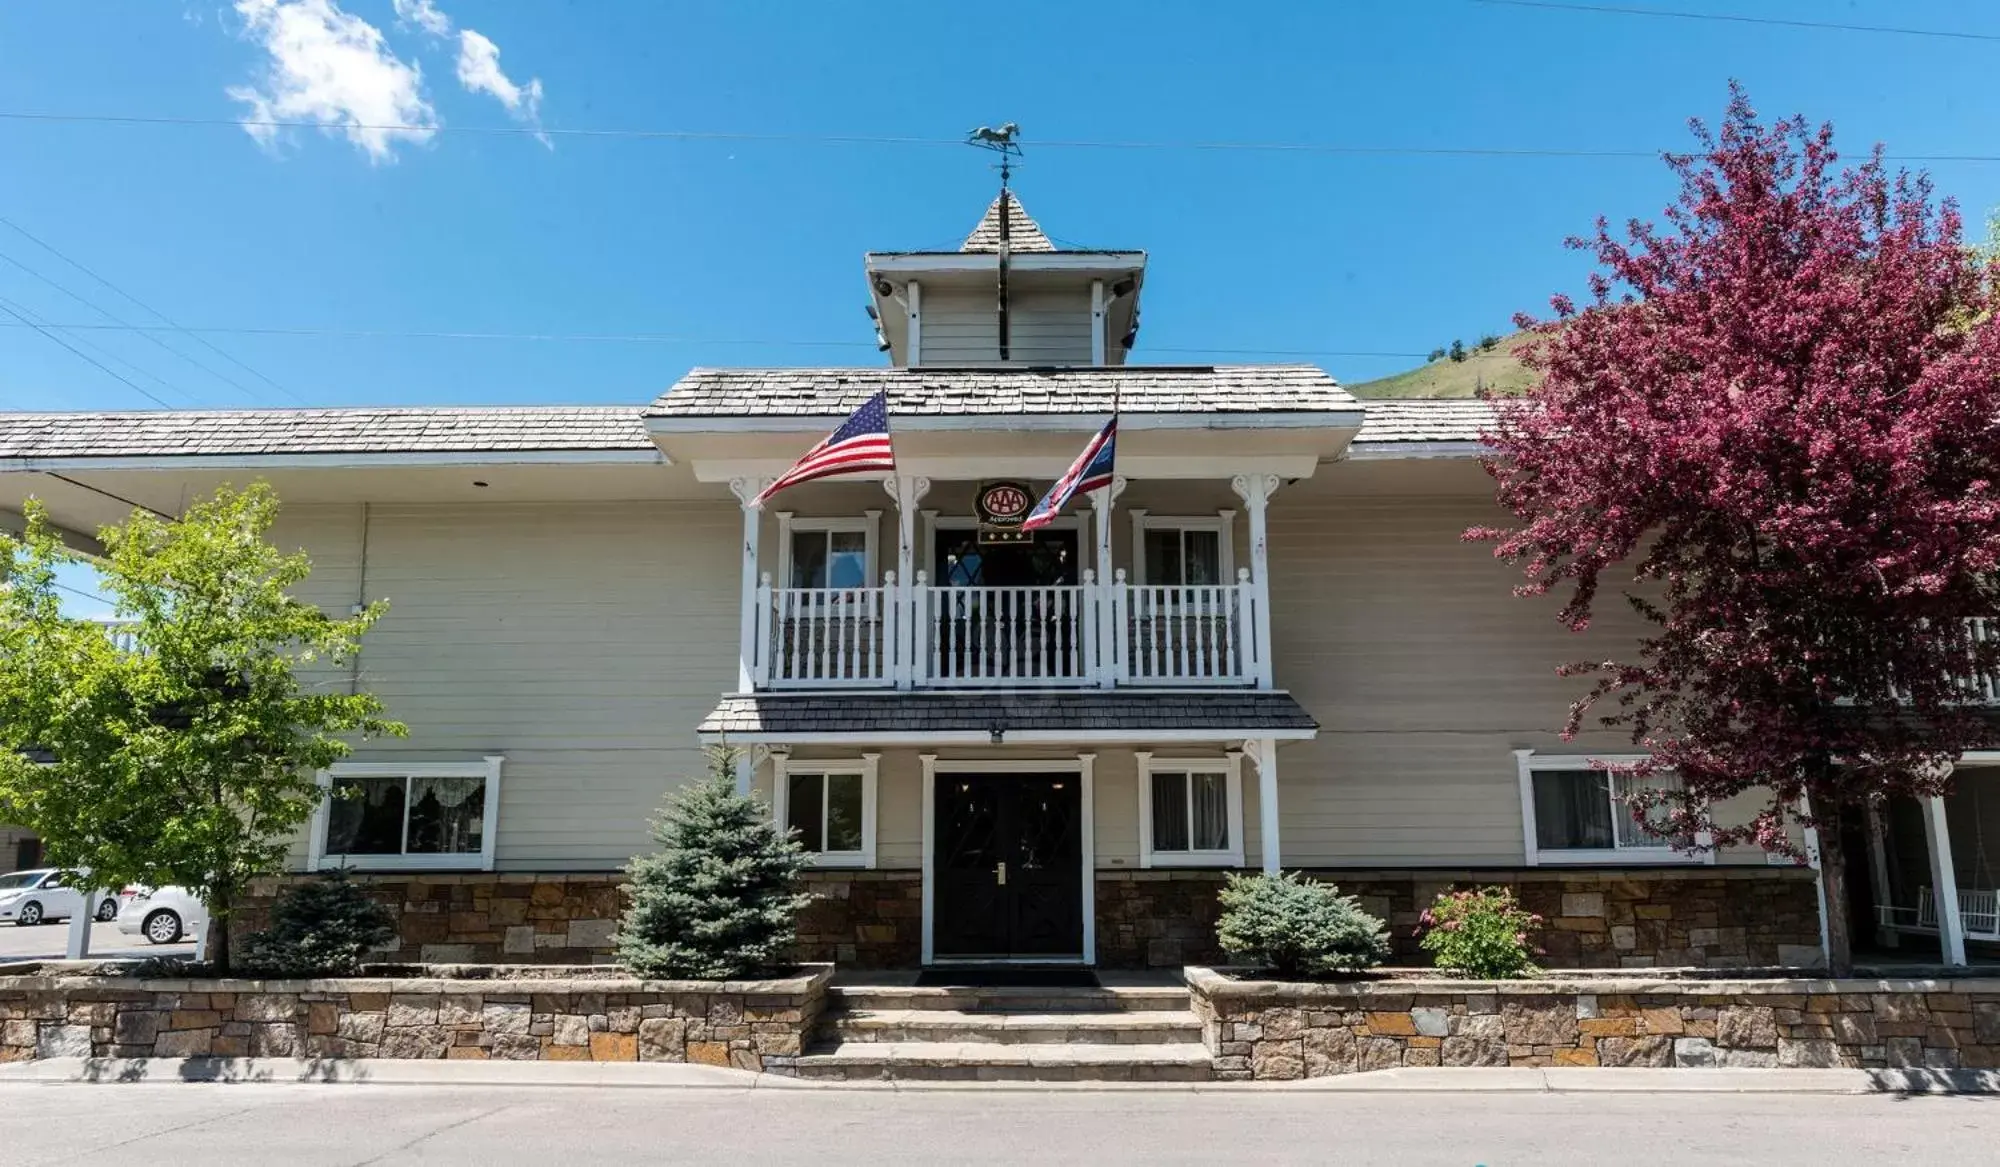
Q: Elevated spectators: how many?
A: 0